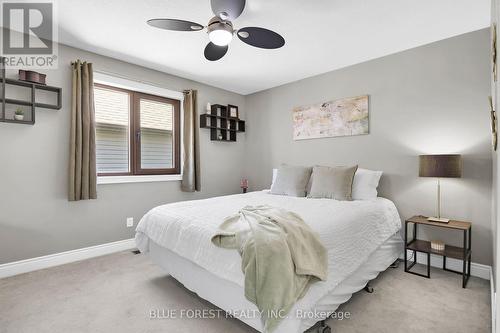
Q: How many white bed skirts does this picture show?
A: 1